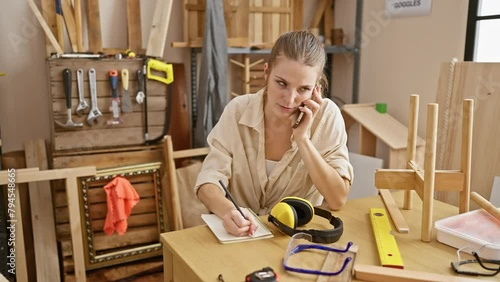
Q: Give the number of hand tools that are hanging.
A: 7